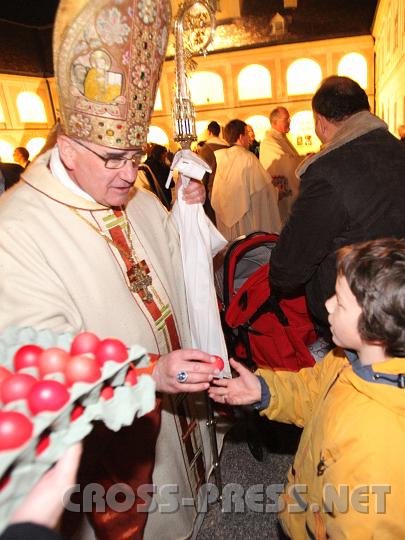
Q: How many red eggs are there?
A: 15